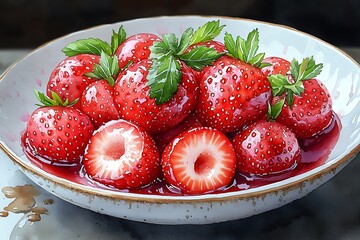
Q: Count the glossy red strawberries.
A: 12